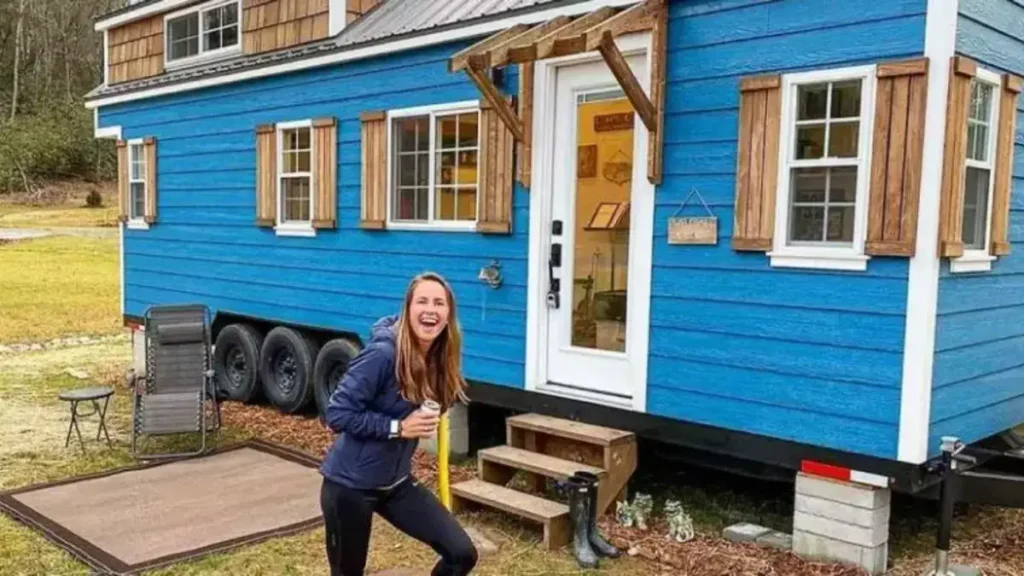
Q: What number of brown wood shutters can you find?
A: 10